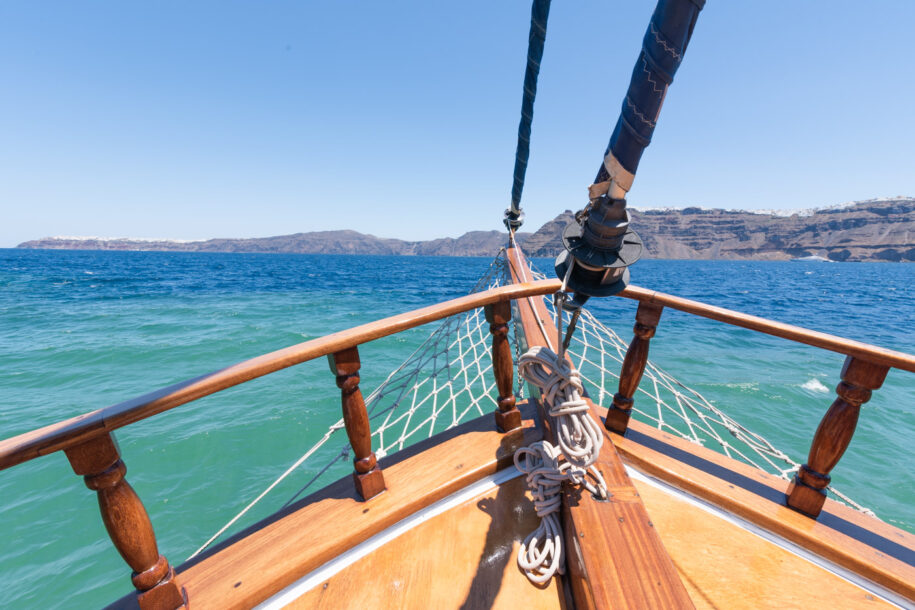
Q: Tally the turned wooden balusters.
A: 5